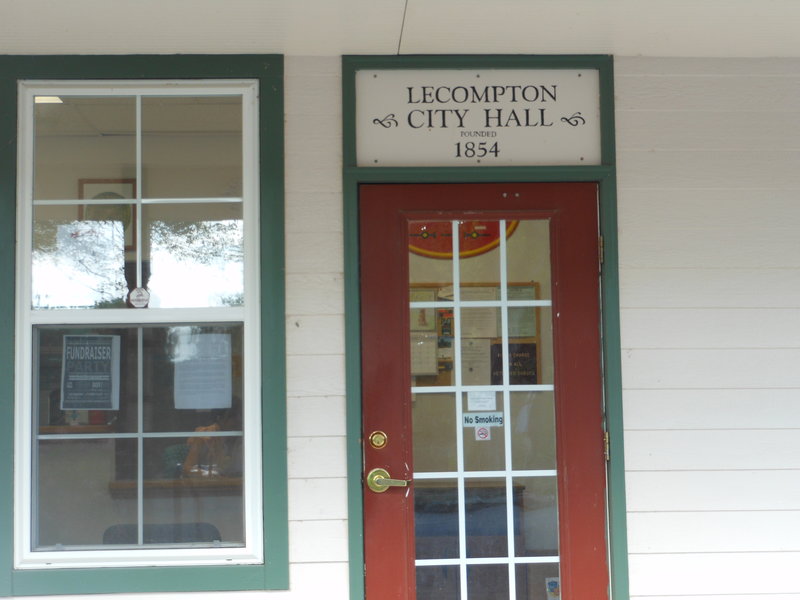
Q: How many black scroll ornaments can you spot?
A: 2